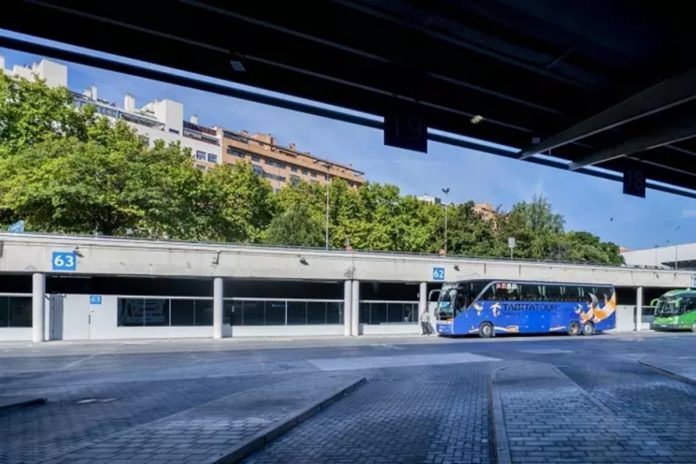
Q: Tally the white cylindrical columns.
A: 6